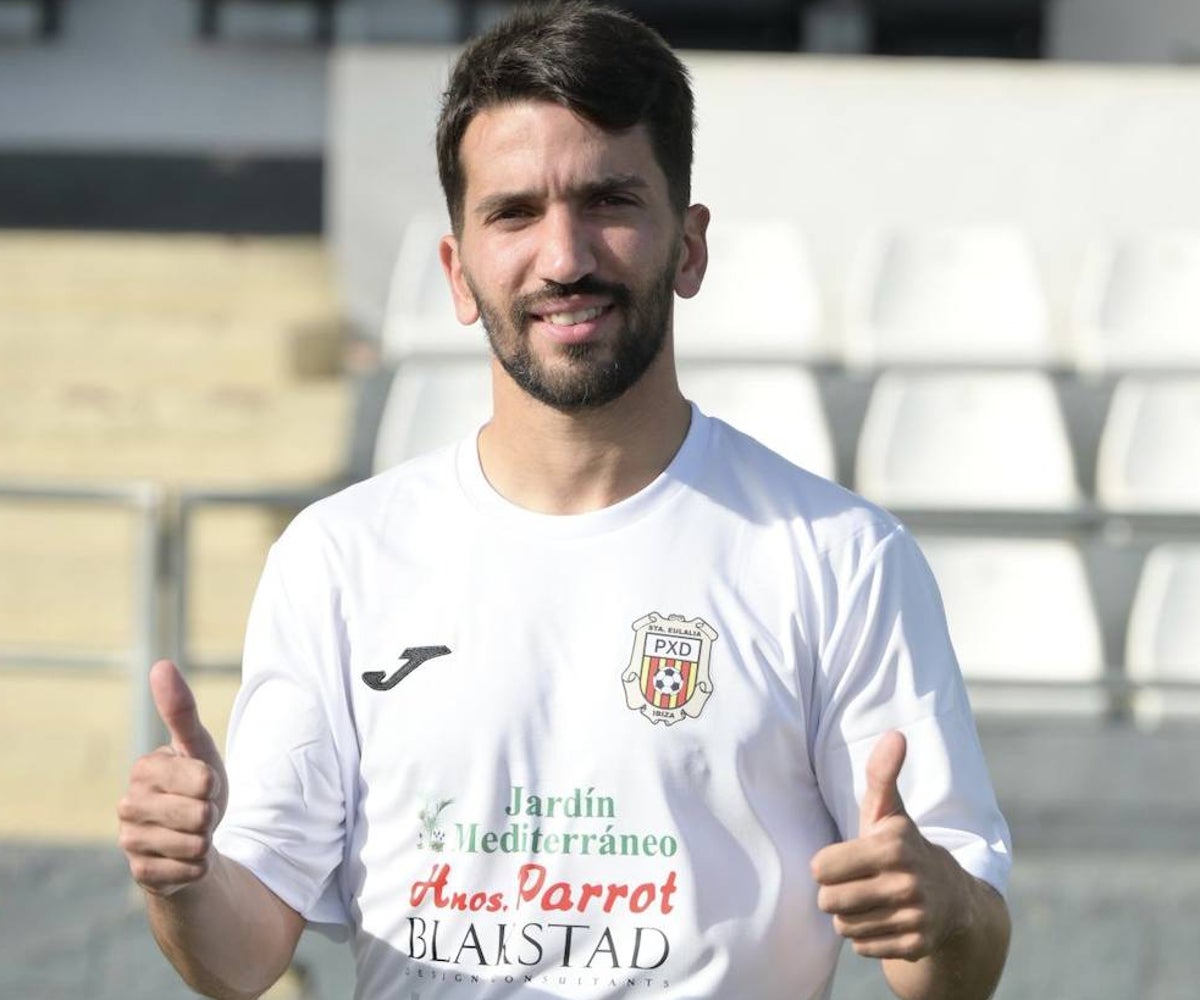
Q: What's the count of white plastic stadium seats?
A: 10